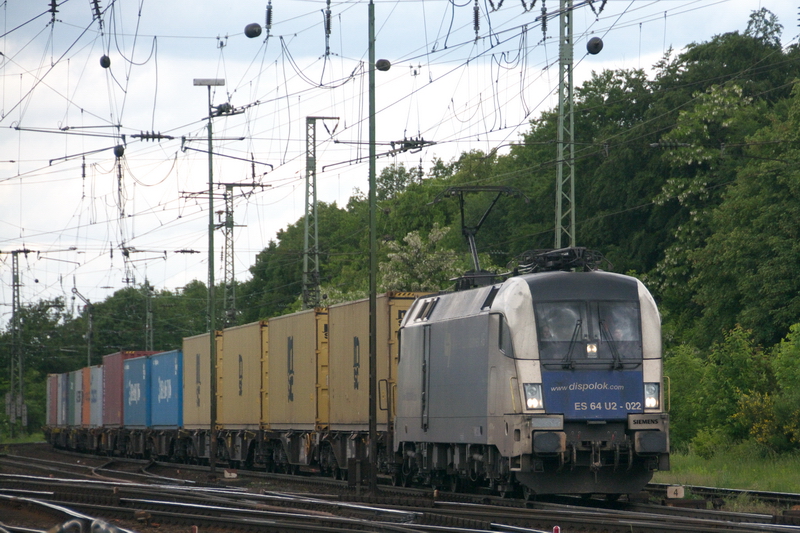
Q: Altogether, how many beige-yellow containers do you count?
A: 4